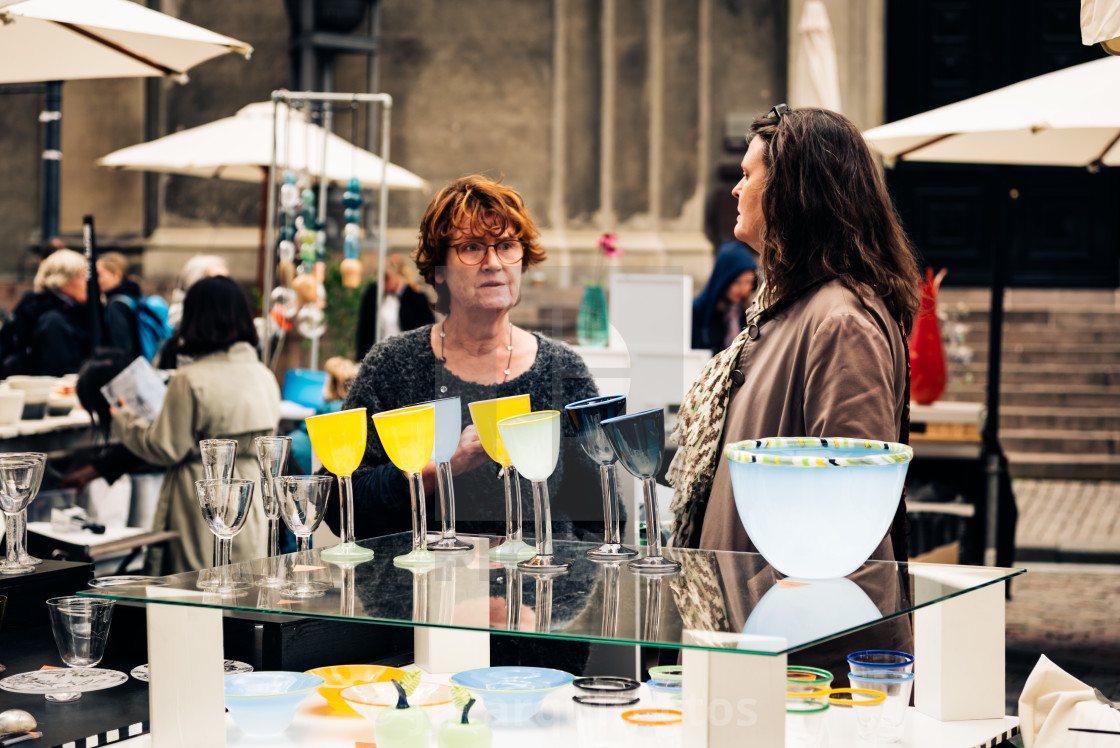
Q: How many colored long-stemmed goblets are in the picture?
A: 7